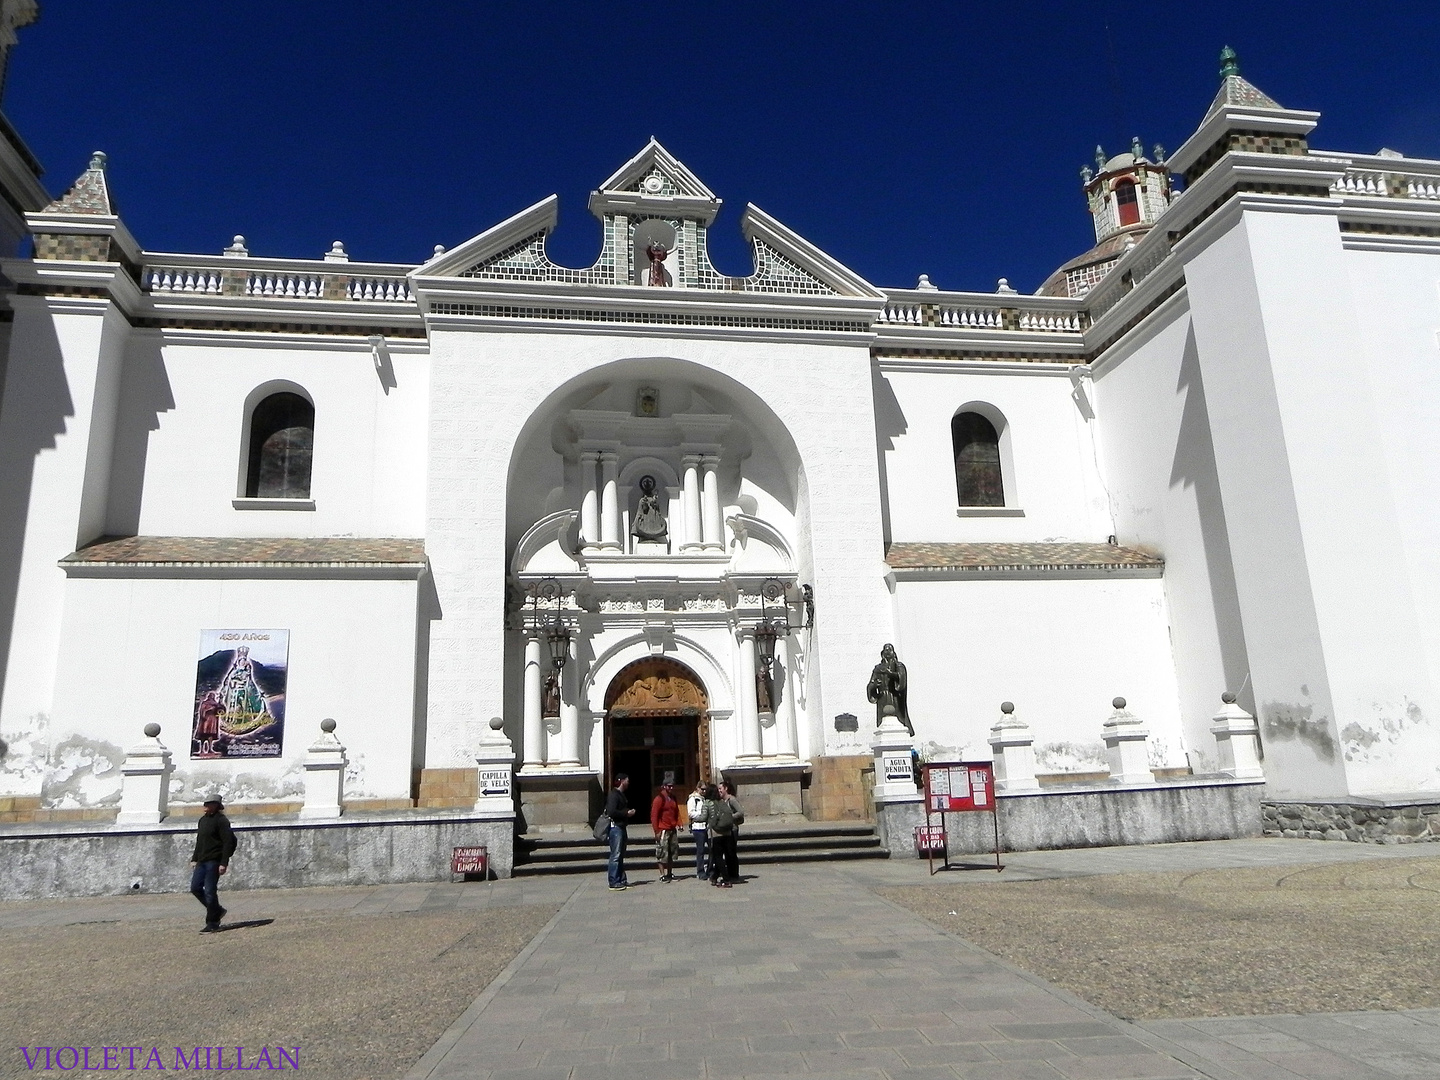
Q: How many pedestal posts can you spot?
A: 7